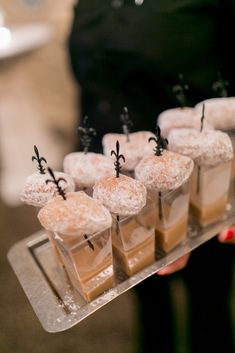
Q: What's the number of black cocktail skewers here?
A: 9